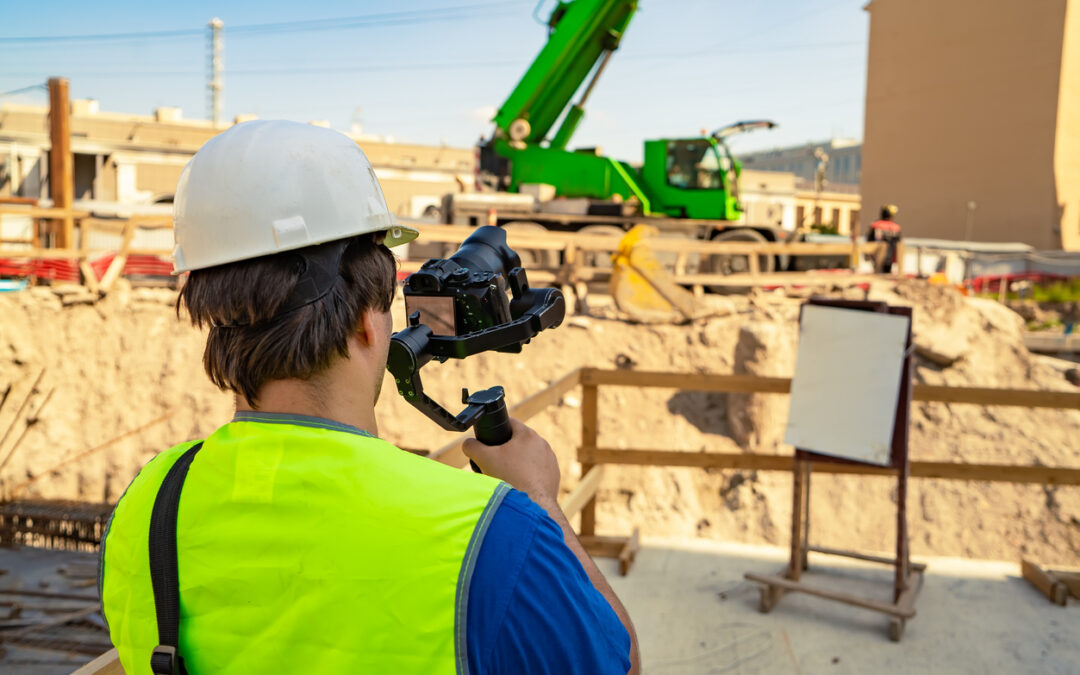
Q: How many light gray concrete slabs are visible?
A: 1